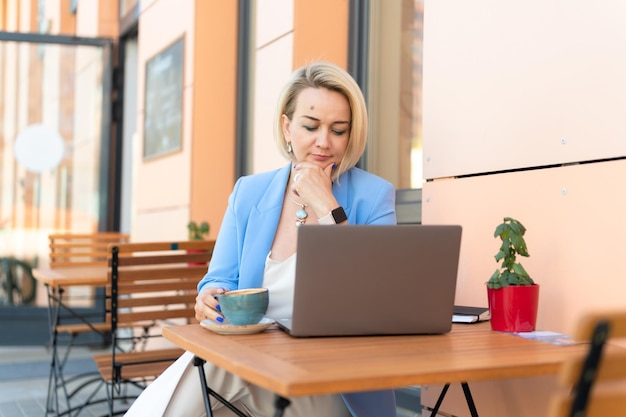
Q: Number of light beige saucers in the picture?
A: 1